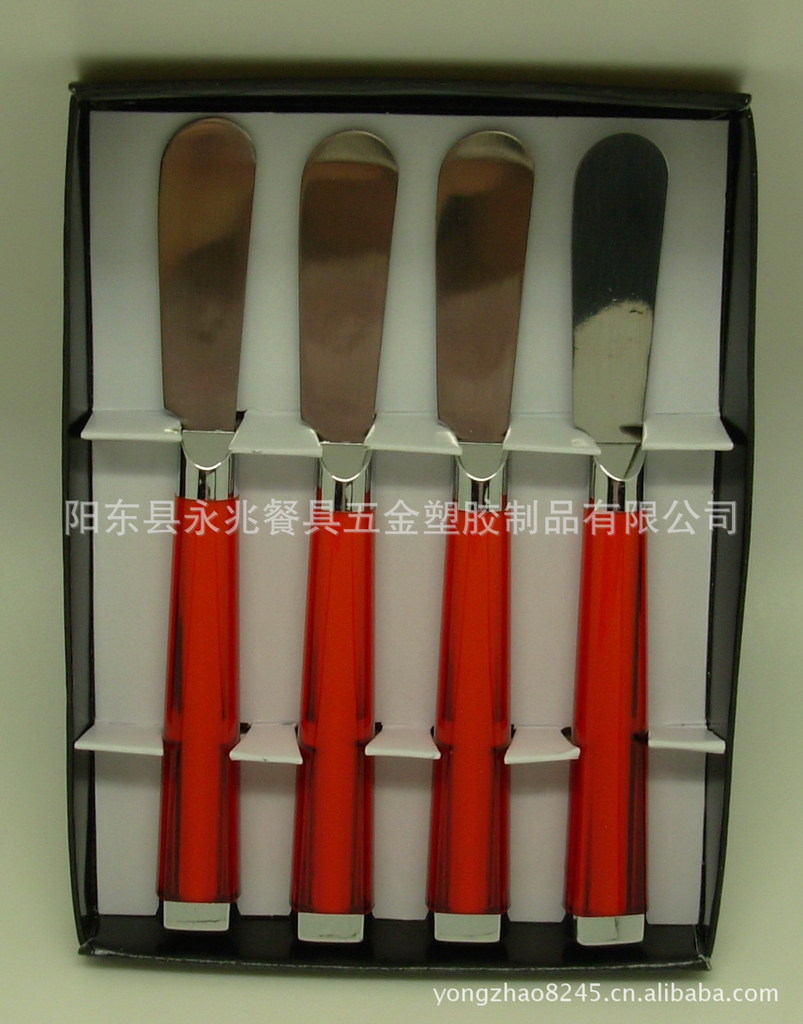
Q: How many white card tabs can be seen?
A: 10